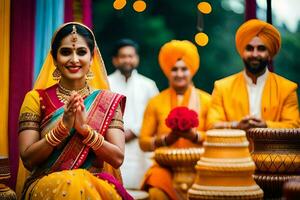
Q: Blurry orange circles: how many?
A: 4